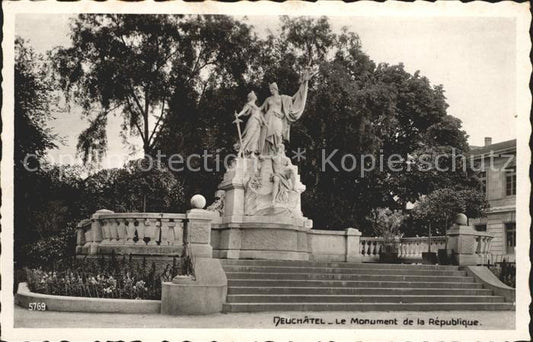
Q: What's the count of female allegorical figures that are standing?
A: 2